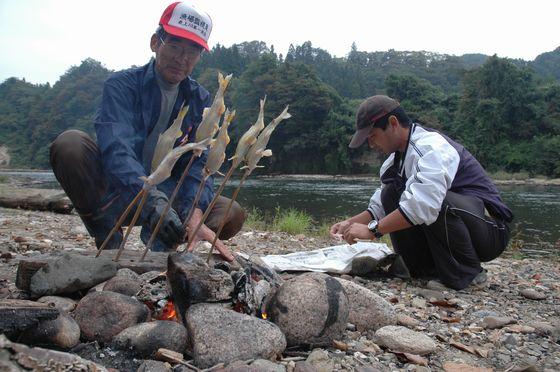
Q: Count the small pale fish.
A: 6